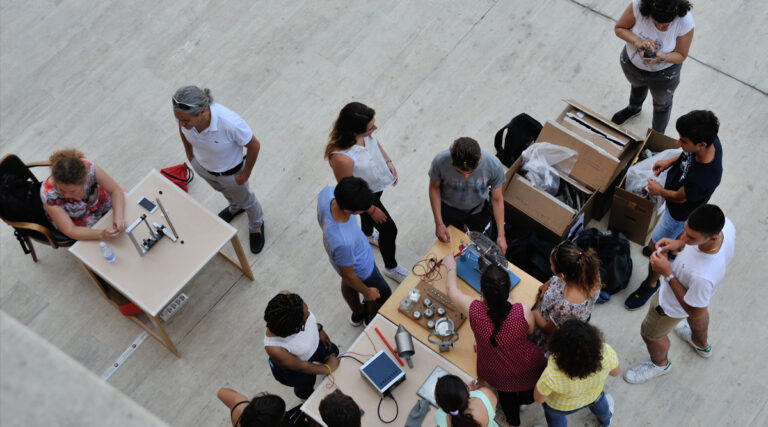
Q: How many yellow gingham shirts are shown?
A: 1